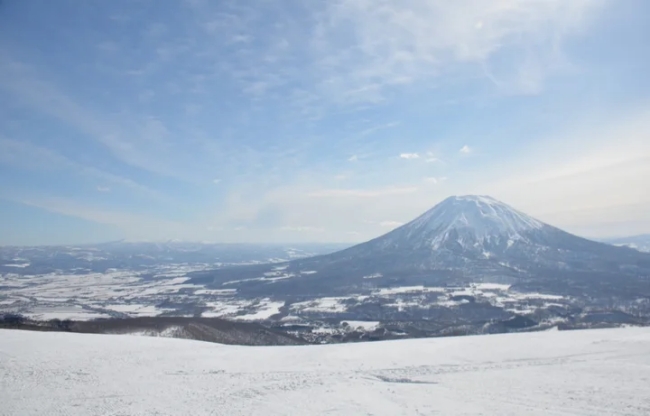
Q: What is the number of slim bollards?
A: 0